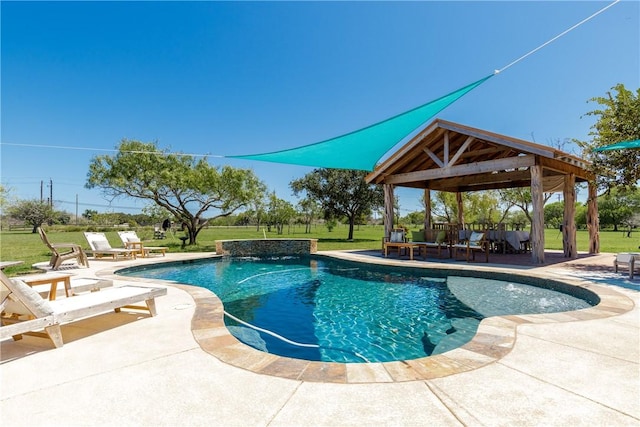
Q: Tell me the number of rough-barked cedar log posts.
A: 6